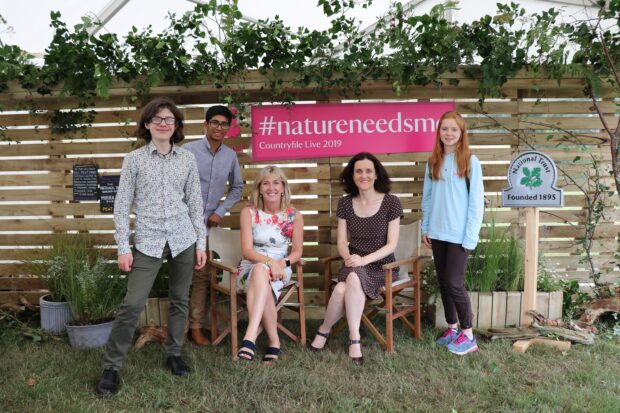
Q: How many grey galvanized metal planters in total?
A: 2